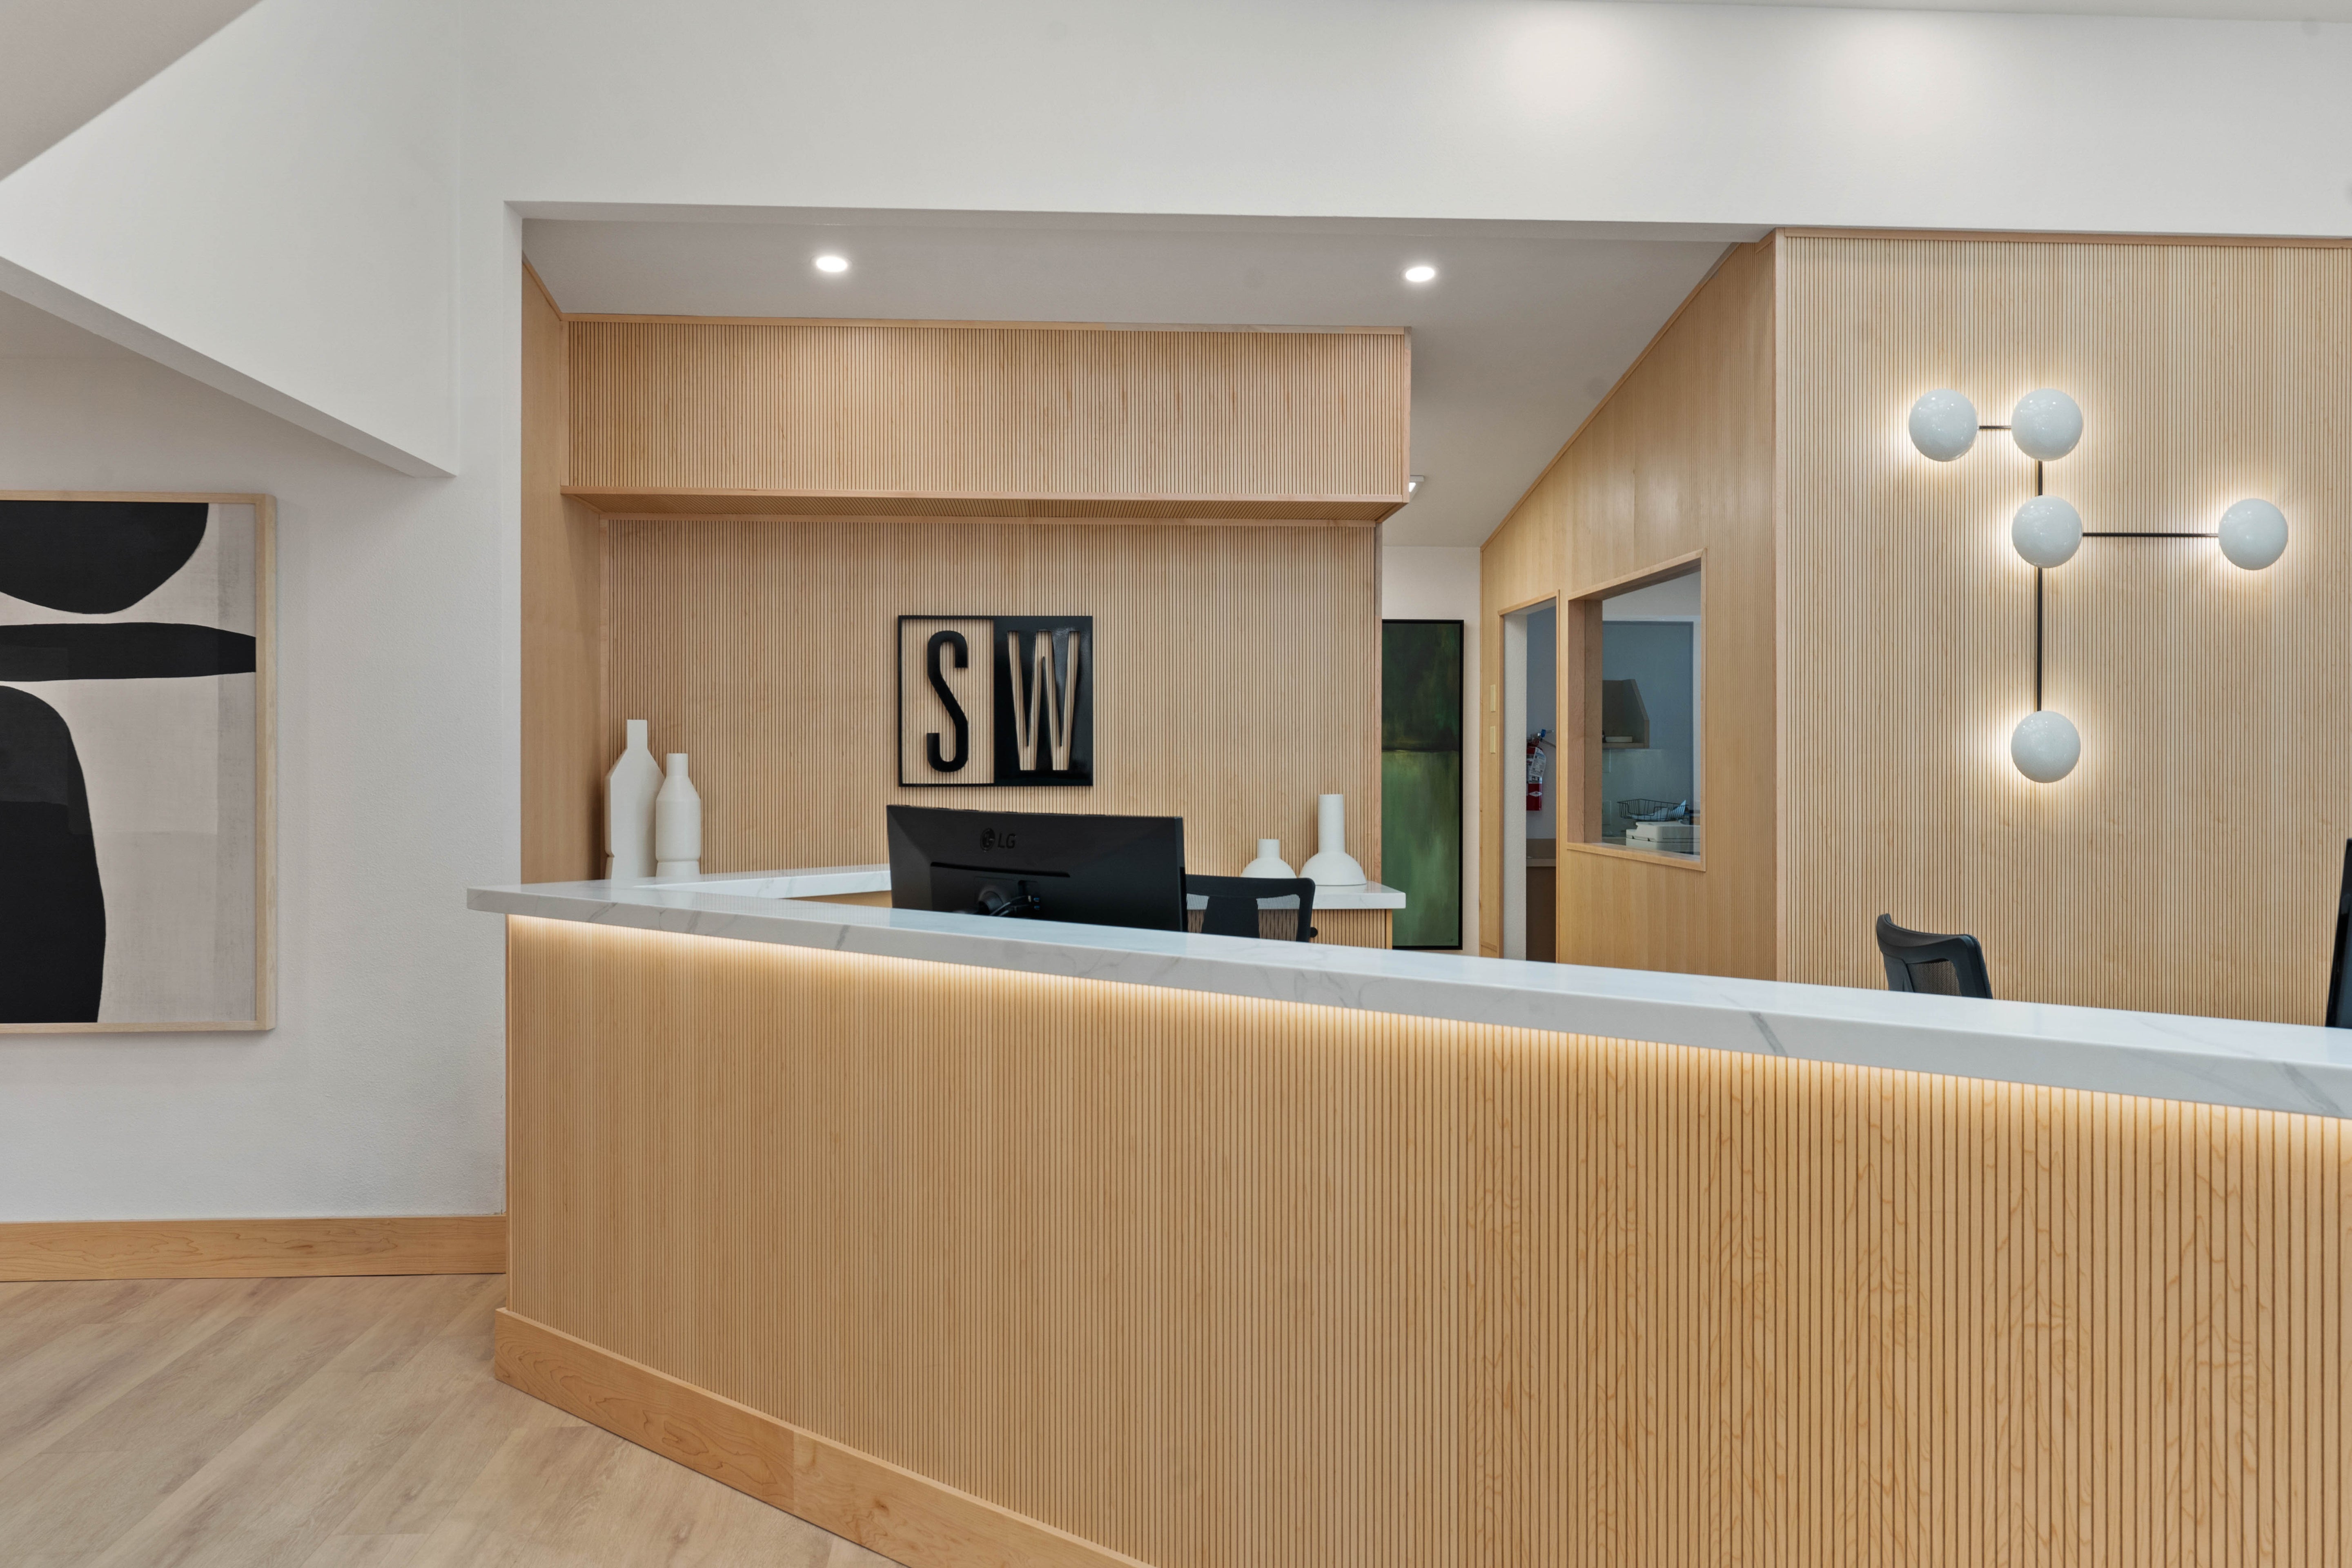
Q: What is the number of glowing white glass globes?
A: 5